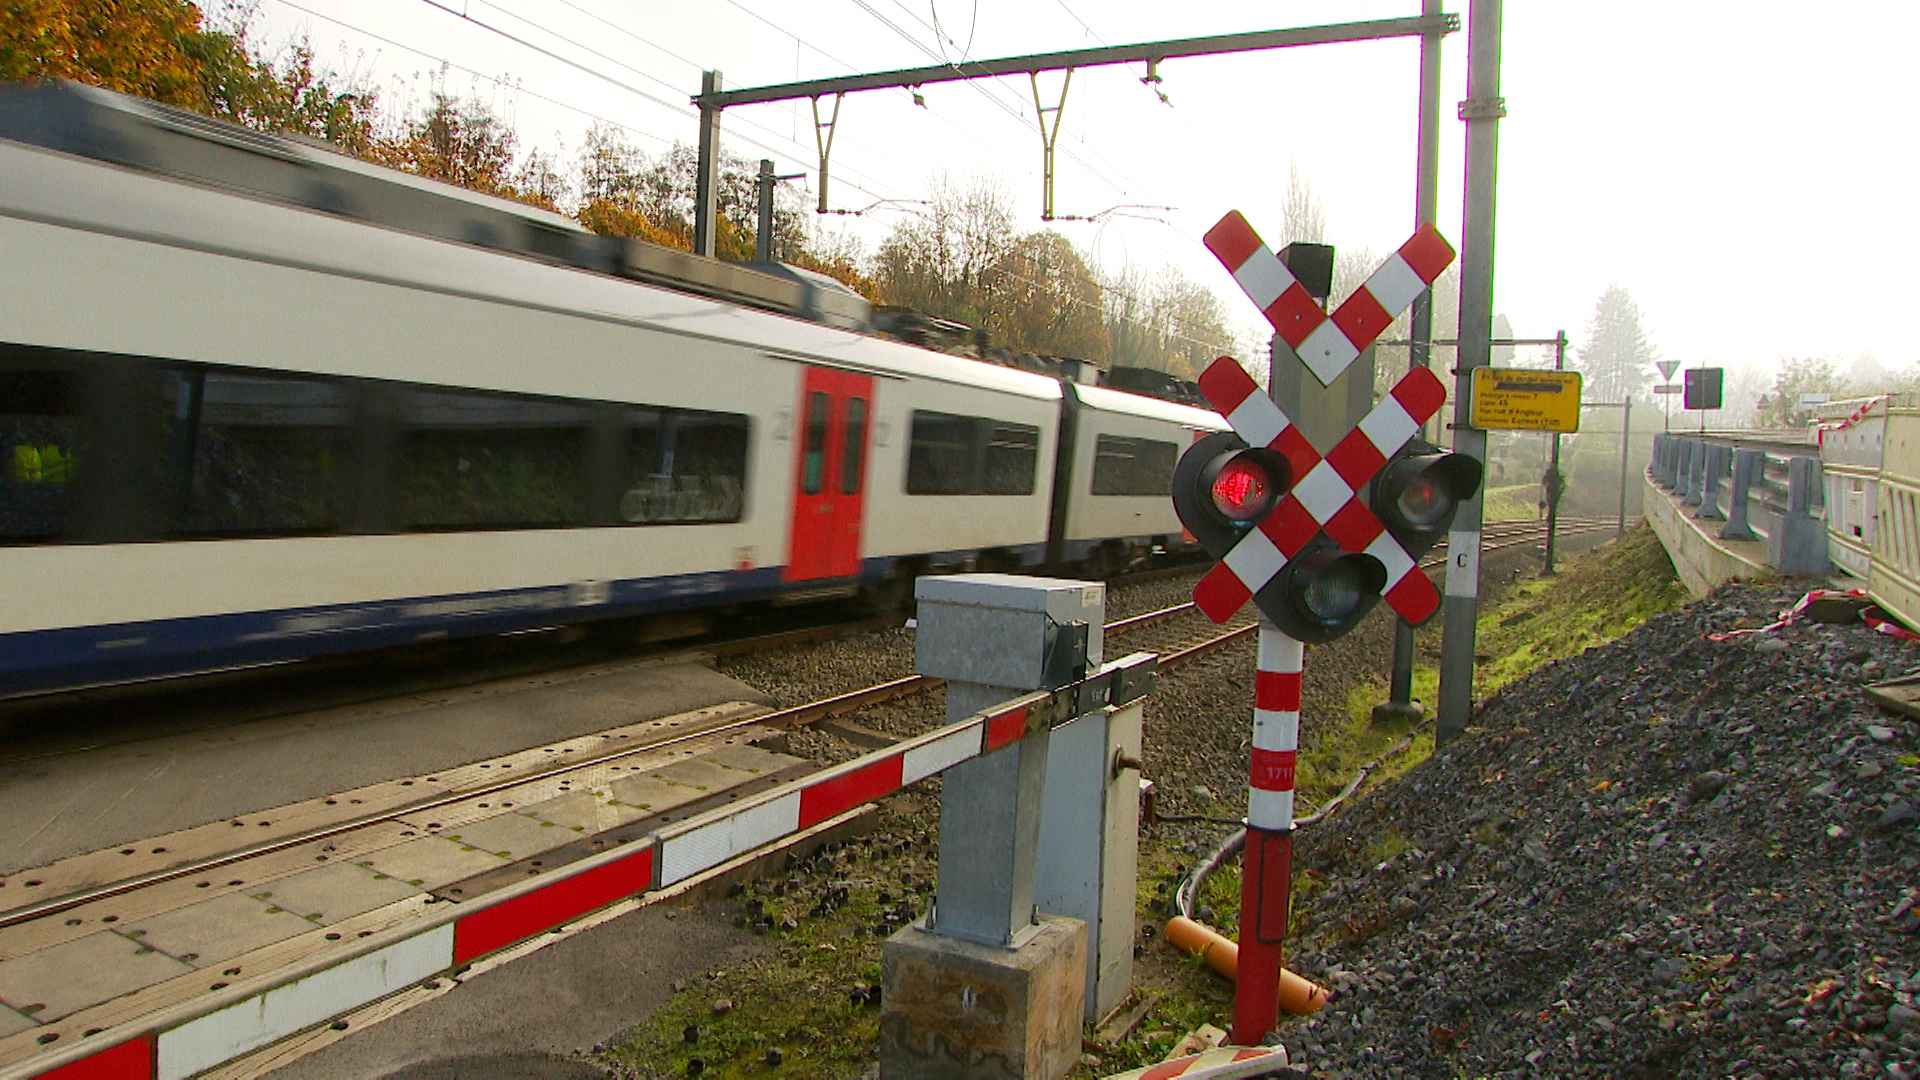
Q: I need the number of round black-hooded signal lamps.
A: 3